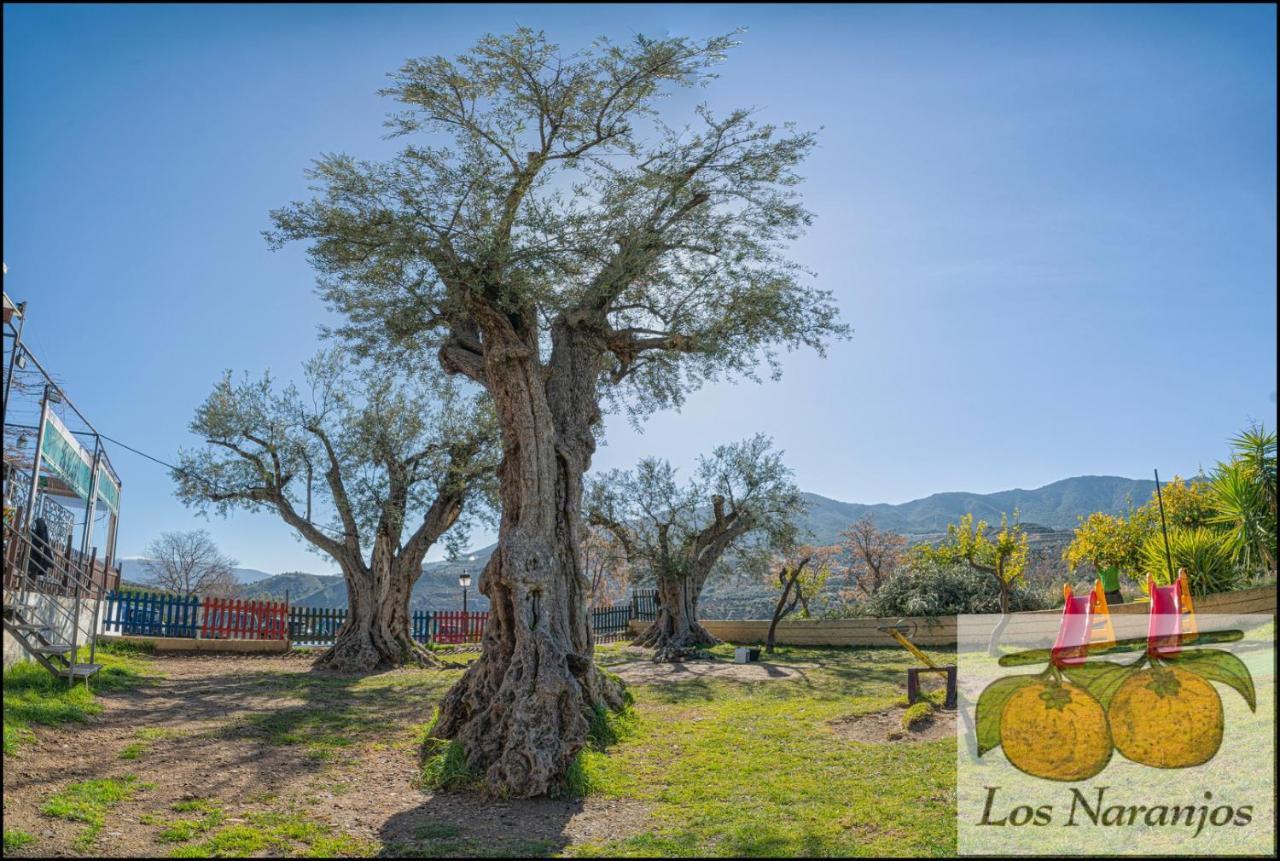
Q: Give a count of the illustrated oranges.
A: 2